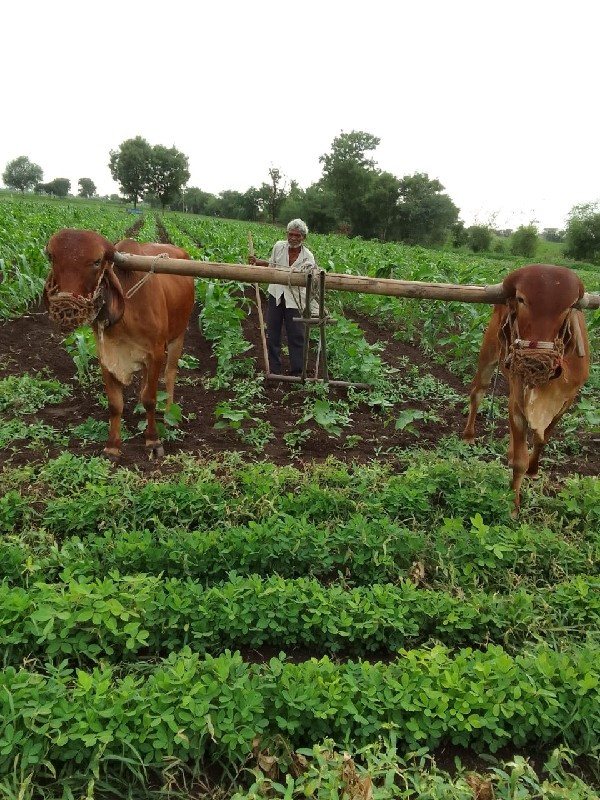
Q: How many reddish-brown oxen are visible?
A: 2